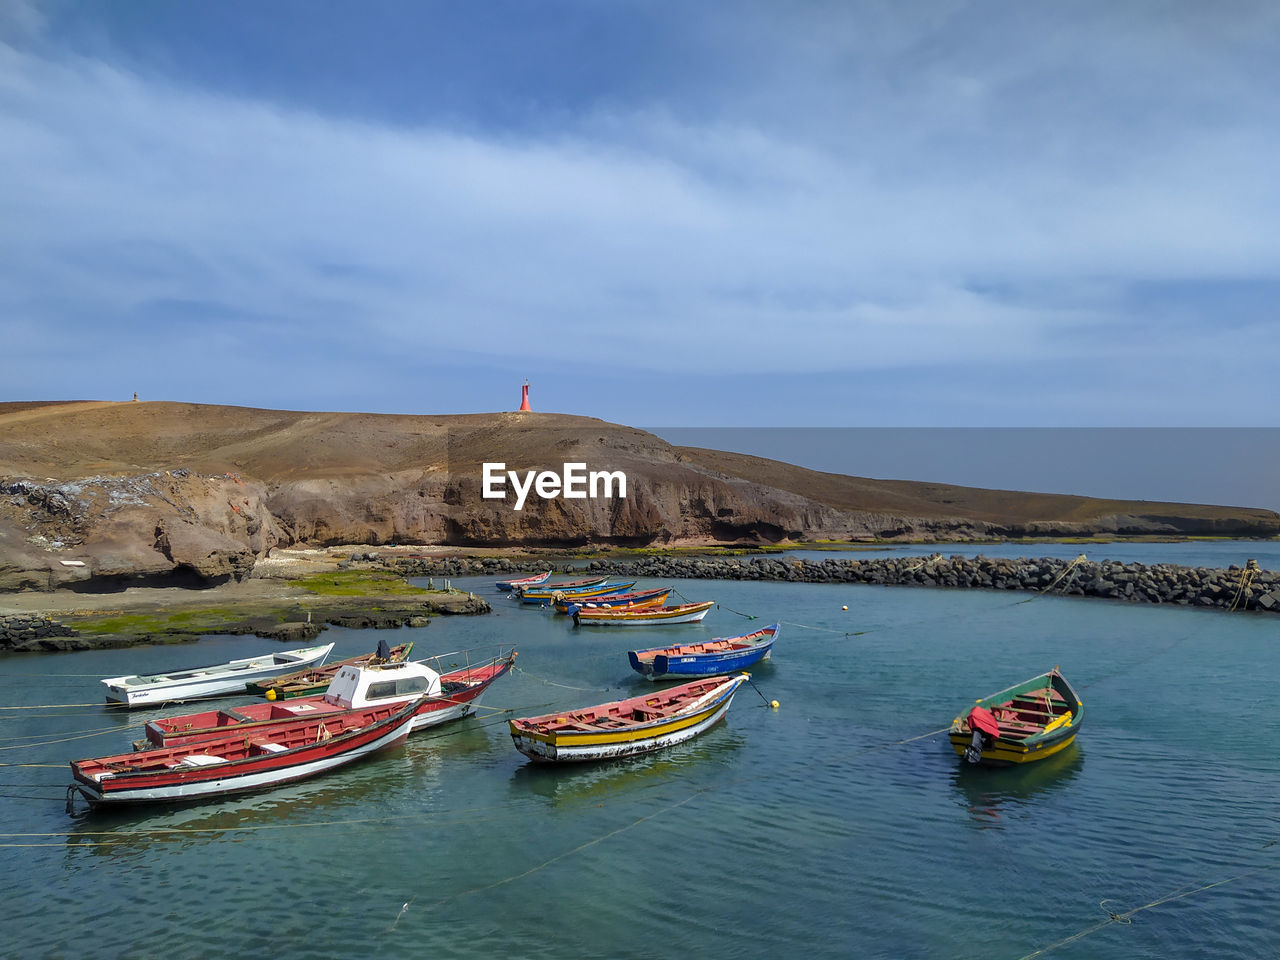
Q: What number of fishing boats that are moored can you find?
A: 12